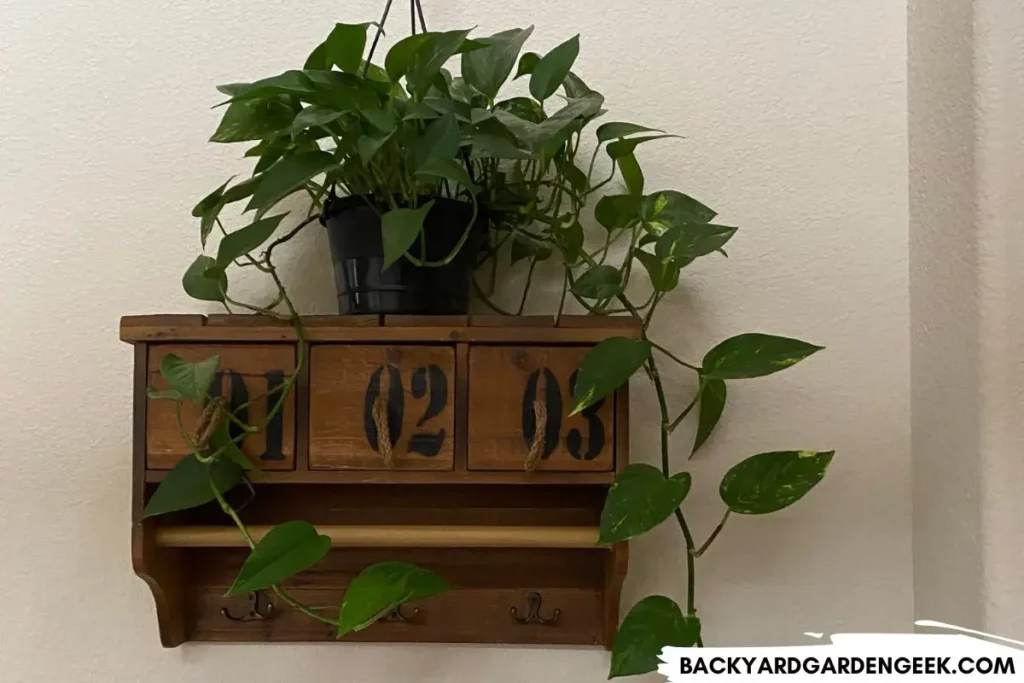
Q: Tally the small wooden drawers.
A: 3